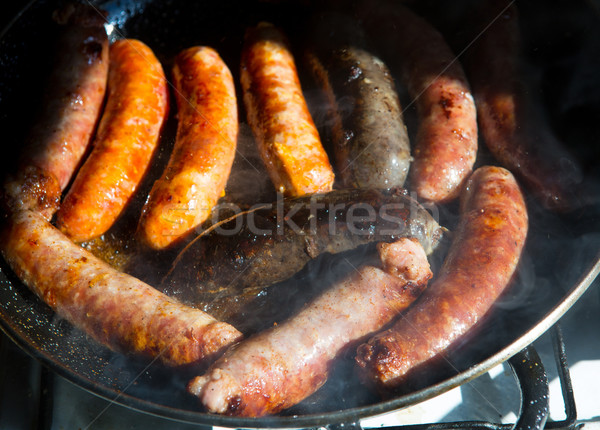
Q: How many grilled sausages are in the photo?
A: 11